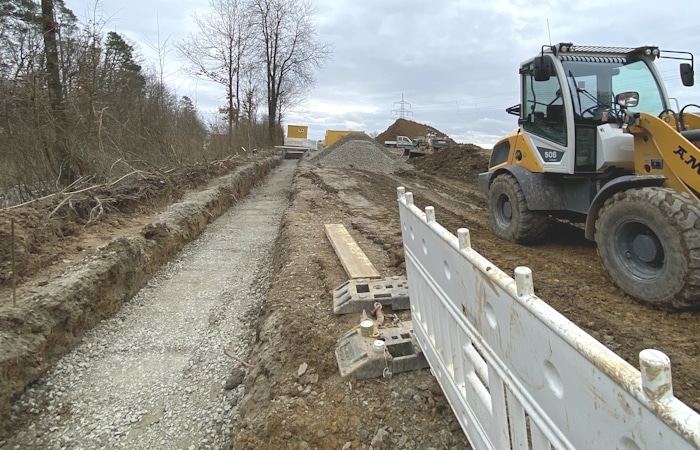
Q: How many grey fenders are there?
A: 2